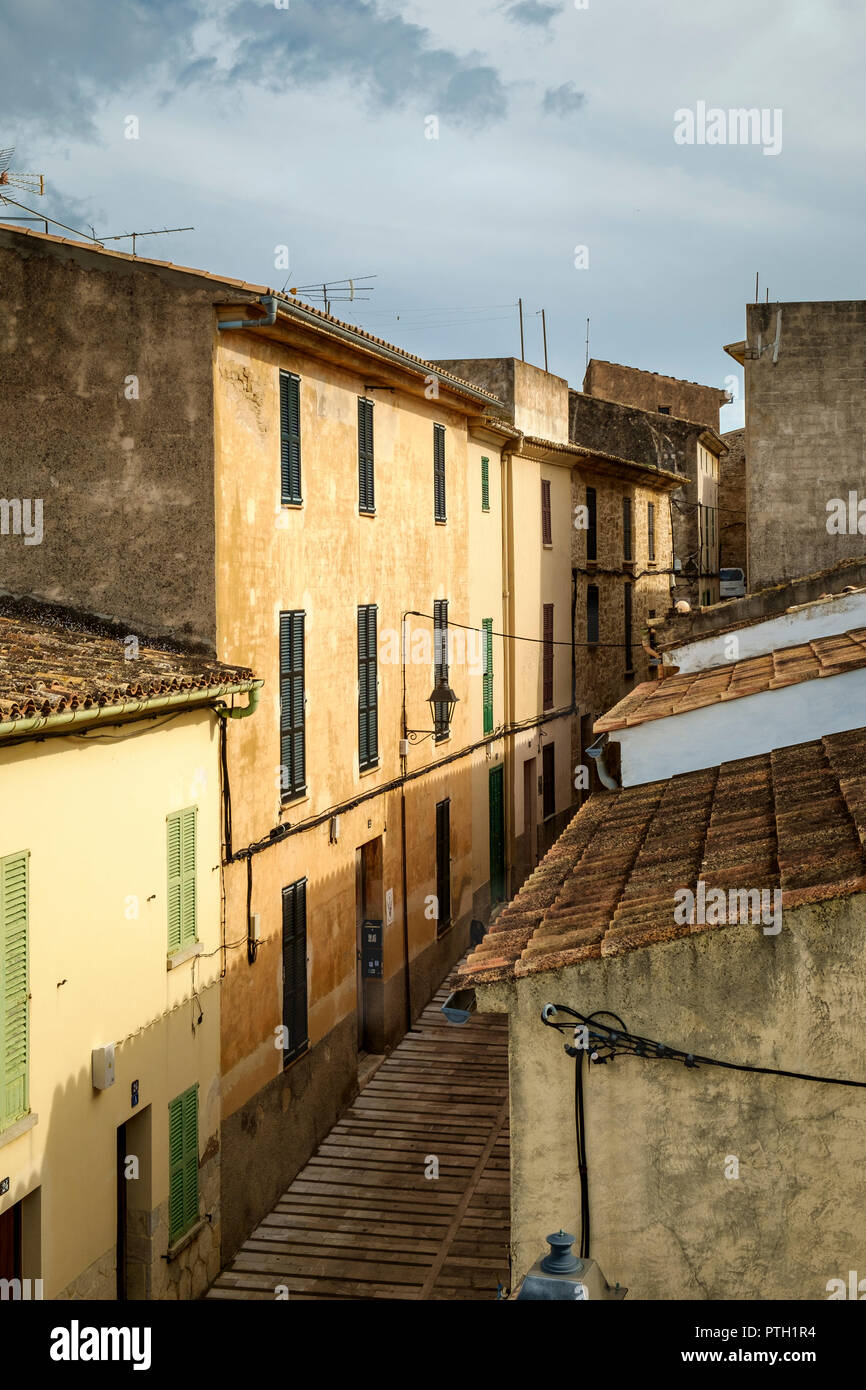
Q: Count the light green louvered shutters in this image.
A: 3